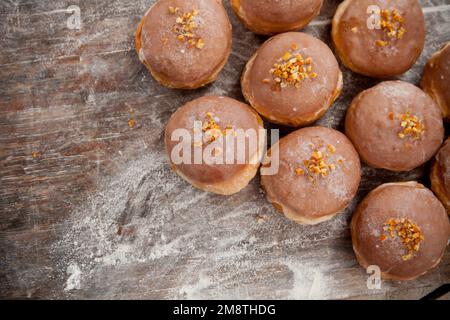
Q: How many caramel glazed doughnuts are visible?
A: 10